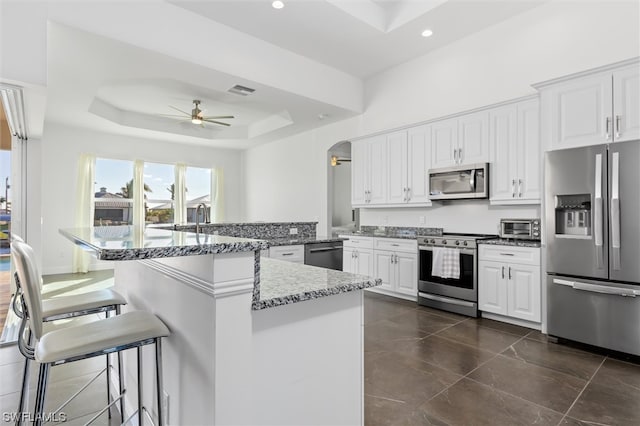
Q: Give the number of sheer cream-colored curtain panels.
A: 4